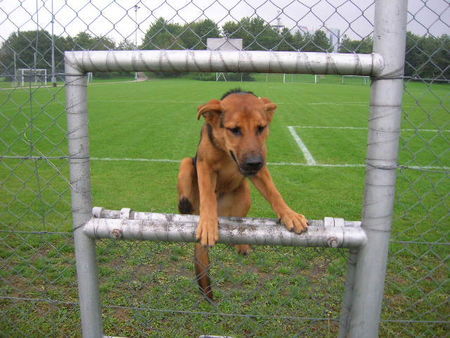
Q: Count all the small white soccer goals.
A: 3